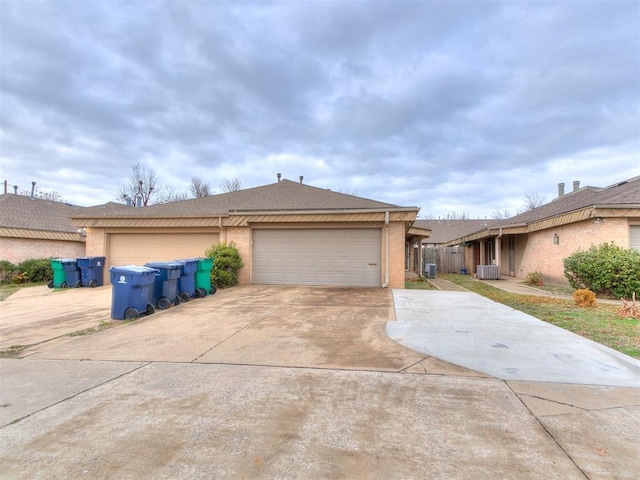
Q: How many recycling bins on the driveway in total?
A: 7